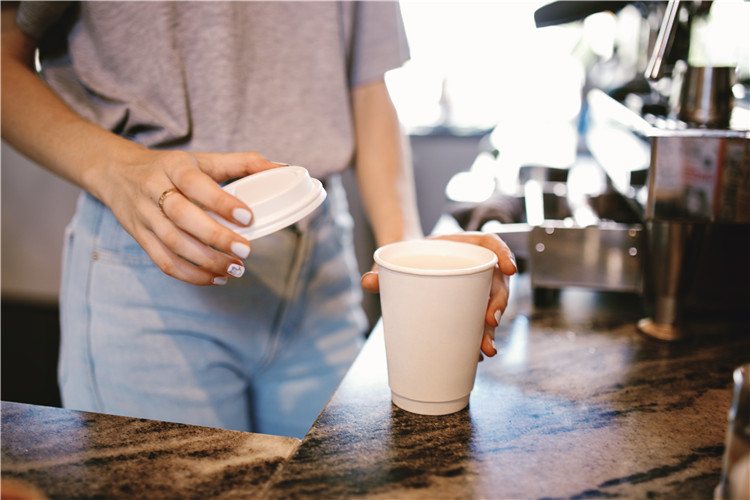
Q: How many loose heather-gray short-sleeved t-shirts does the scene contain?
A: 1